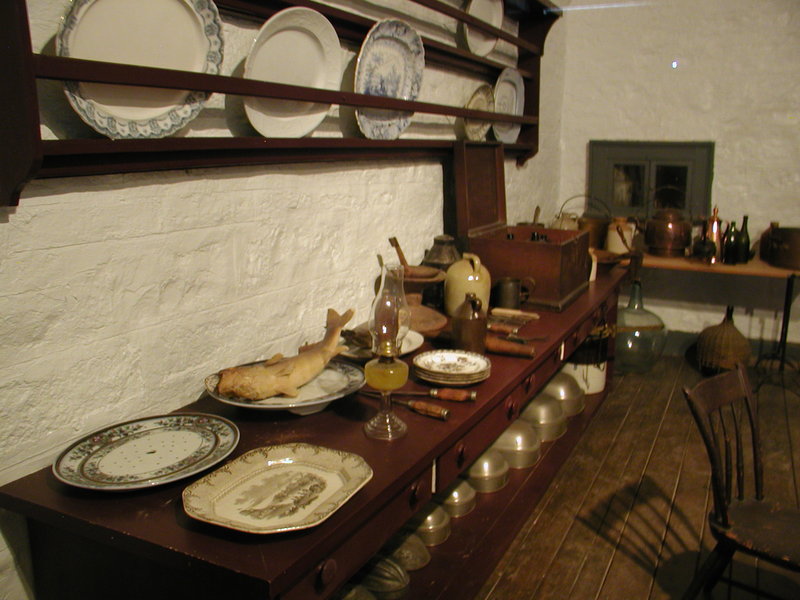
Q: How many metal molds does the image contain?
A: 9